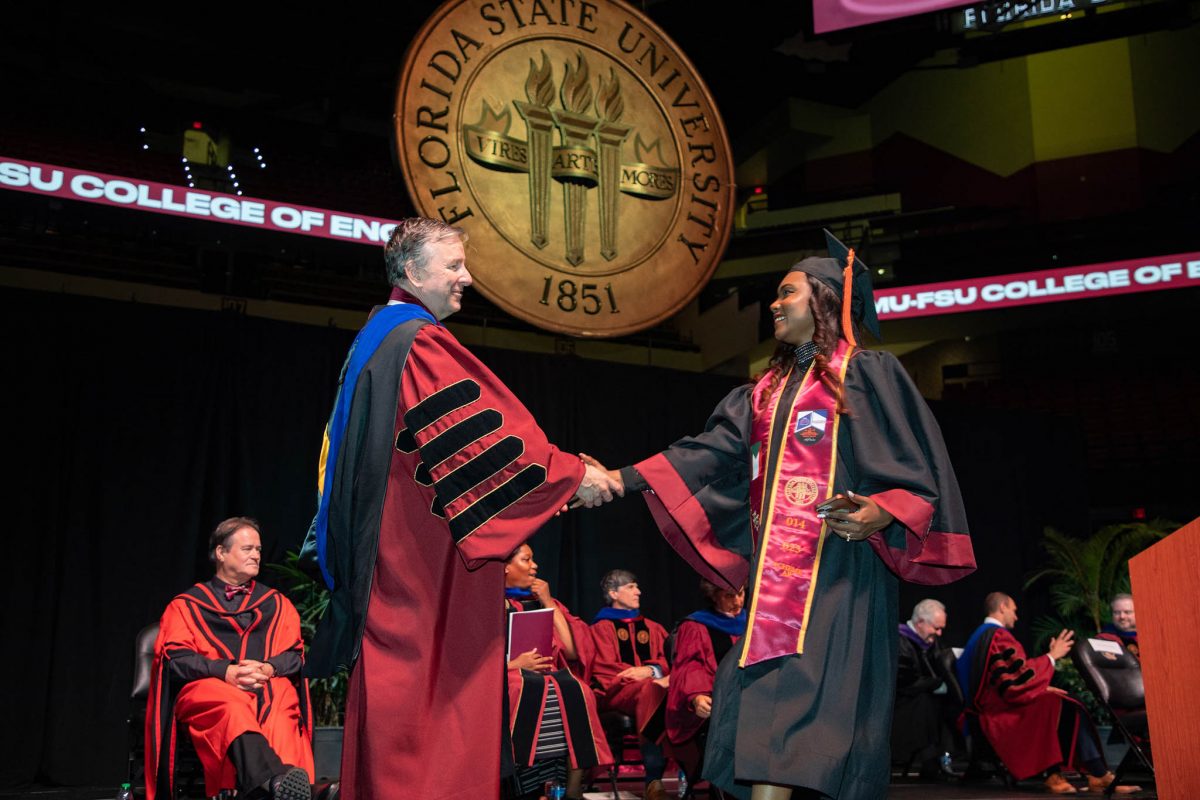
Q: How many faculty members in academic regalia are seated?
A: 7